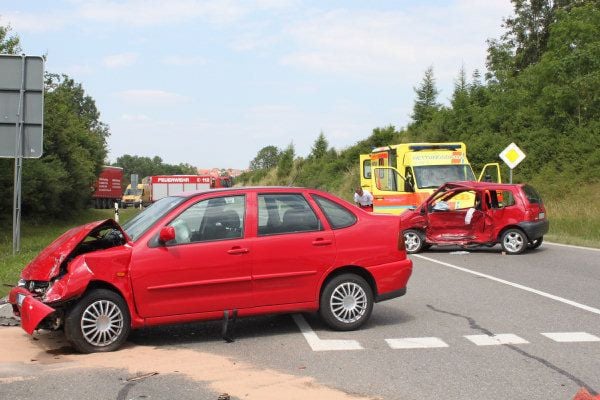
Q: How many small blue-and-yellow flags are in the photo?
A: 0